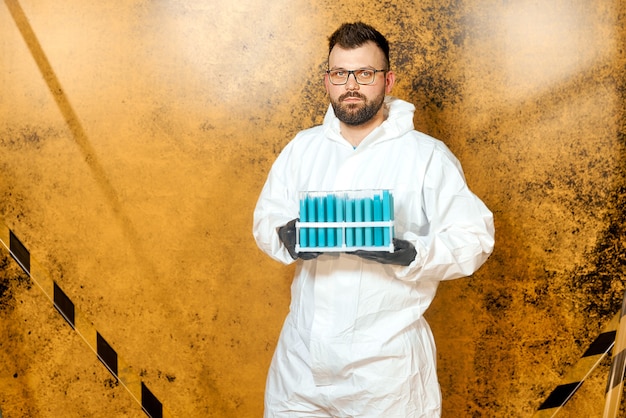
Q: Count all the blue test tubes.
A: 10